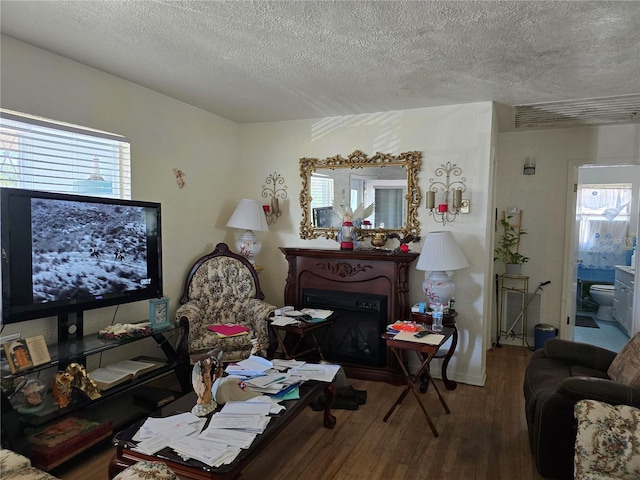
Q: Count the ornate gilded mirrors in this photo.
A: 1